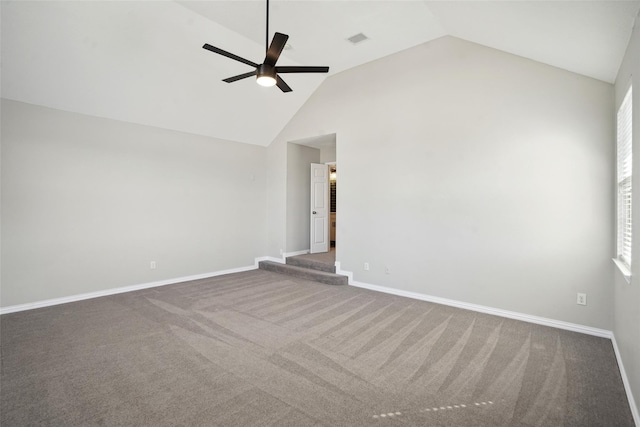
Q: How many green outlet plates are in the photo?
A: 0